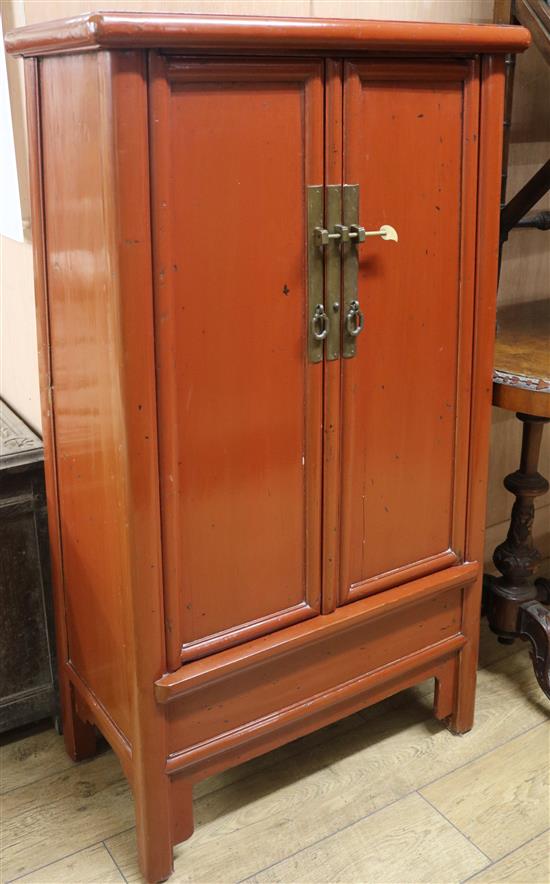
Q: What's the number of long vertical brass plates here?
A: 3